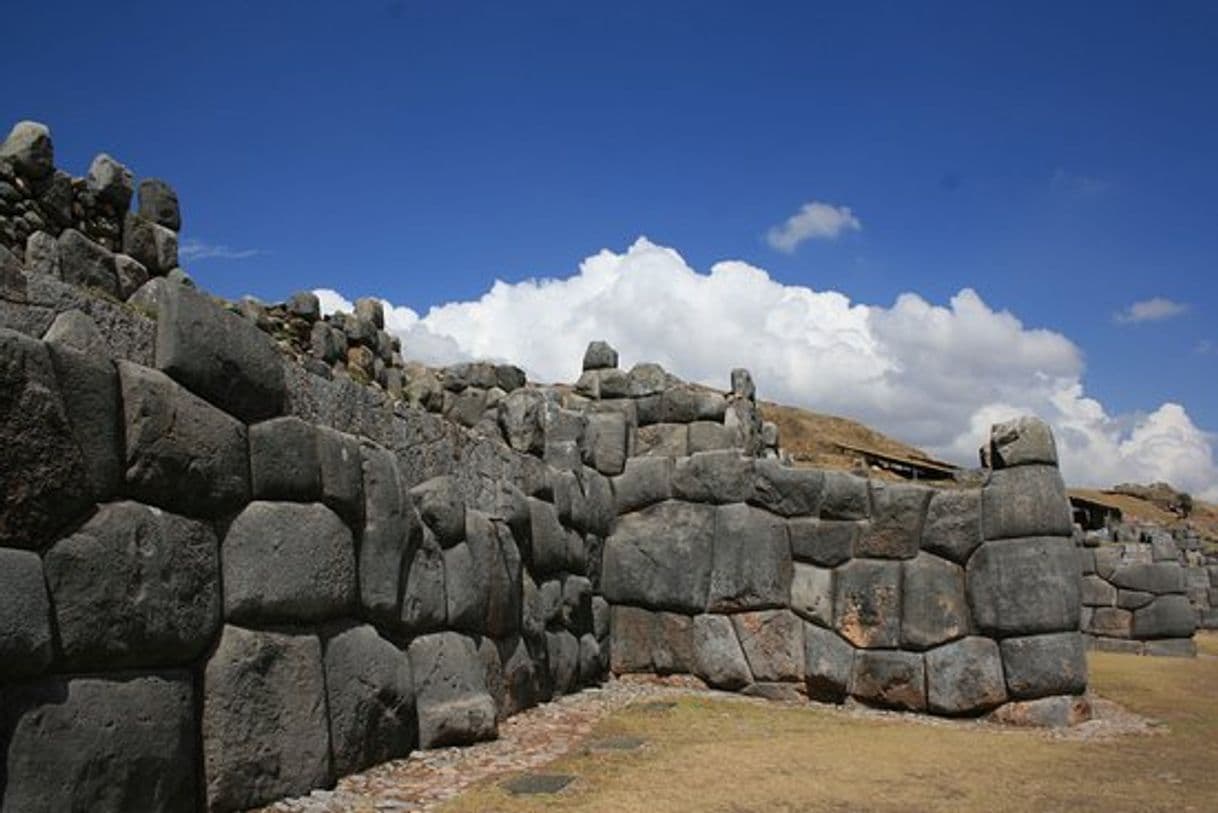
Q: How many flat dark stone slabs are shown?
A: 3